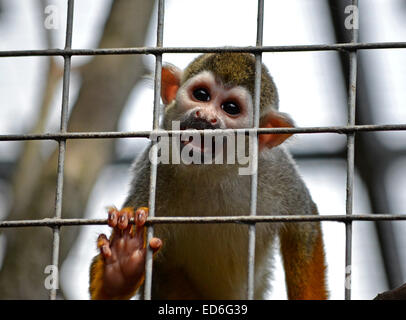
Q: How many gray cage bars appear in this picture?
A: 7